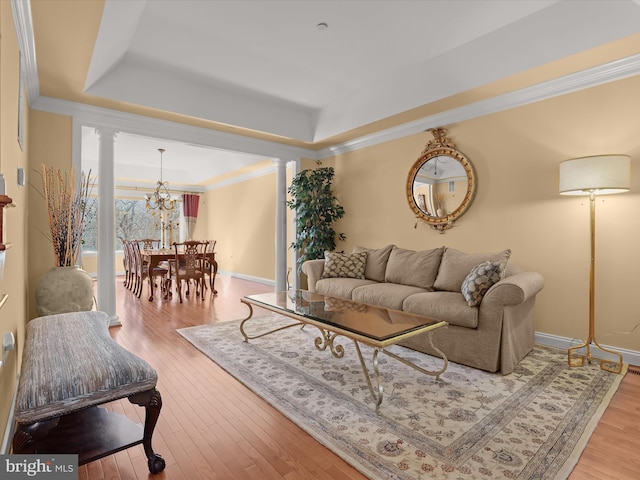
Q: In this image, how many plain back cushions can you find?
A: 3